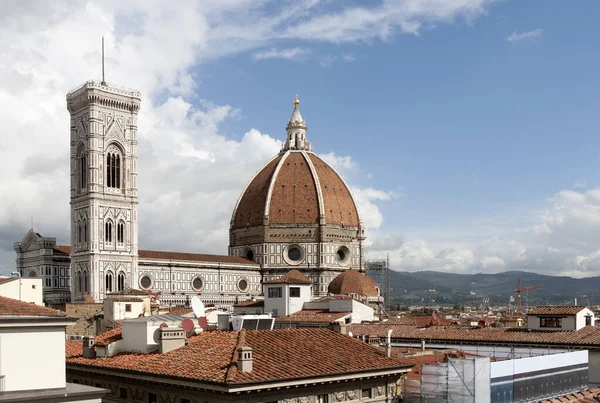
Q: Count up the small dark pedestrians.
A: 0